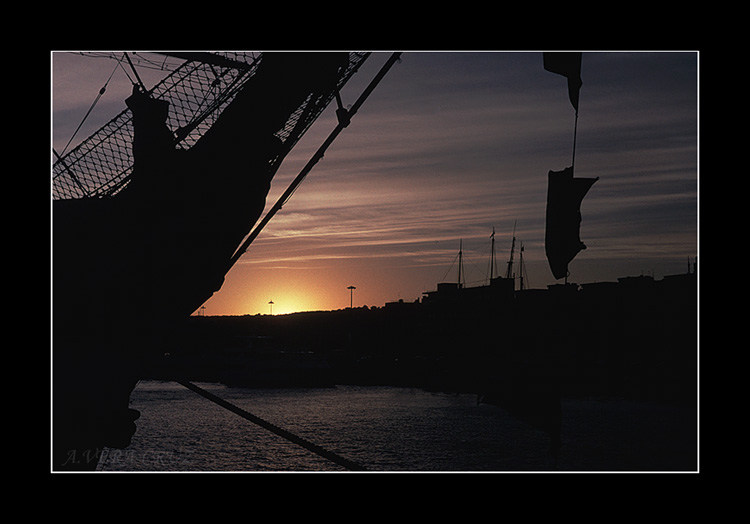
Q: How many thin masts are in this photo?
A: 4